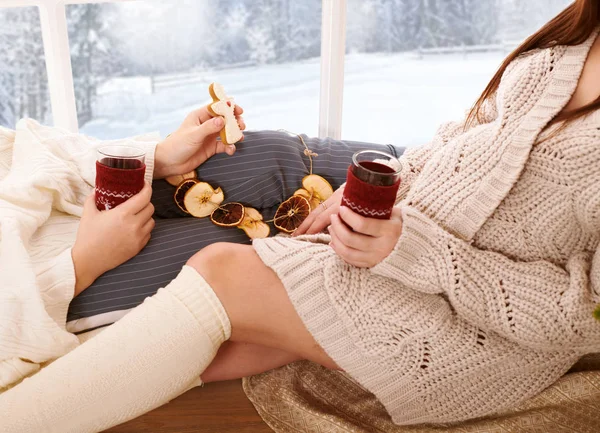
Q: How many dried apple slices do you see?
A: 5